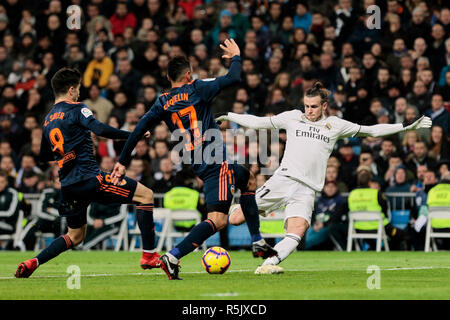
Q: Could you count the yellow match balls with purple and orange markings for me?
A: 1